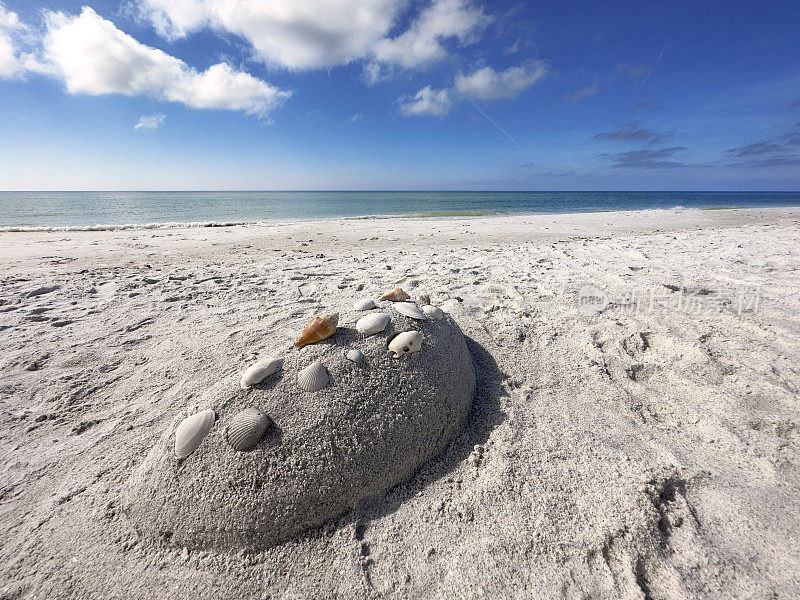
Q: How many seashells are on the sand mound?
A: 13